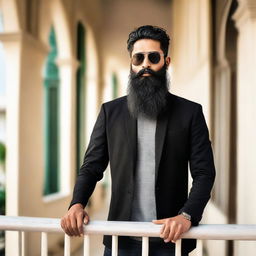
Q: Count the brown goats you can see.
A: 0